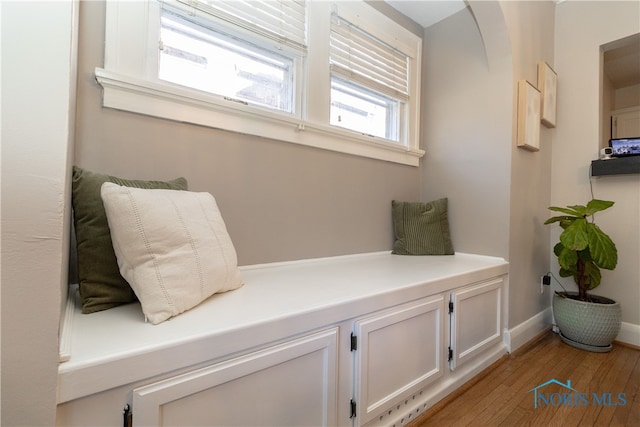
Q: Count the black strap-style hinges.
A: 5